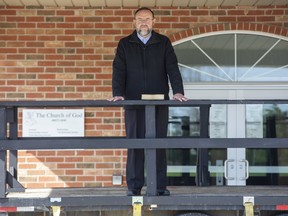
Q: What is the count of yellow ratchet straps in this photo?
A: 3